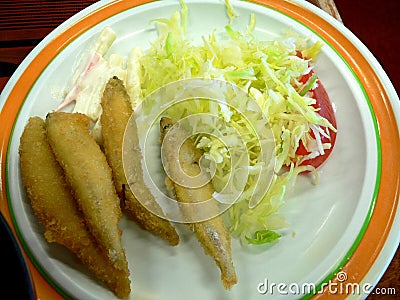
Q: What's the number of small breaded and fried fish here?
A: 4